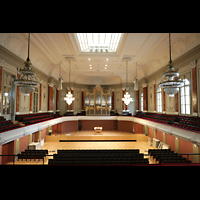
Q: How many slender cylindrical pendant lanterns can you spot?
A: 2